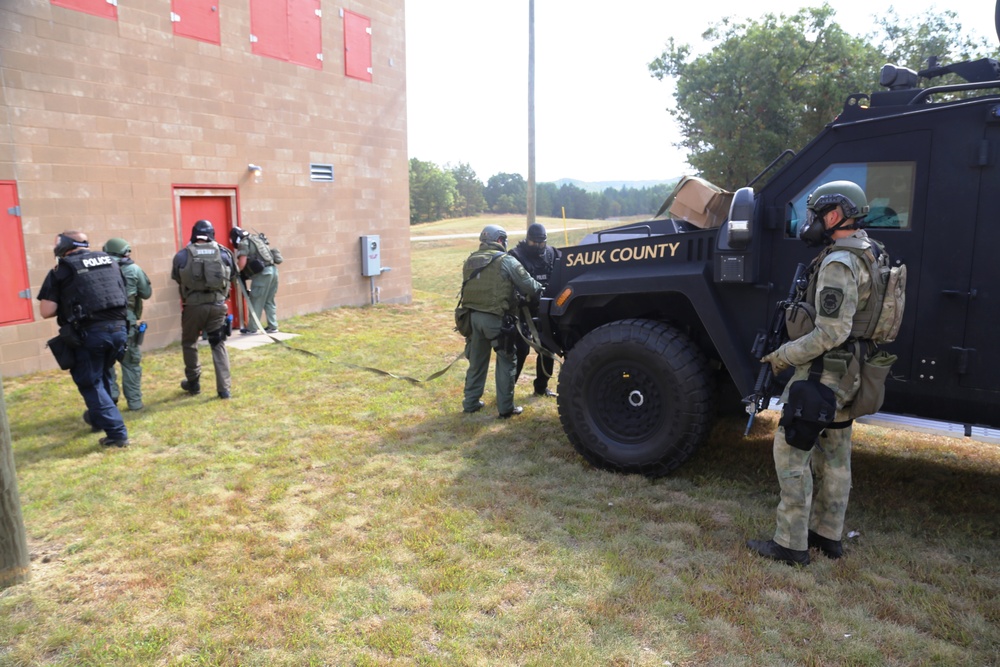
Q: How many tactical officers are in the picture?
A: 7